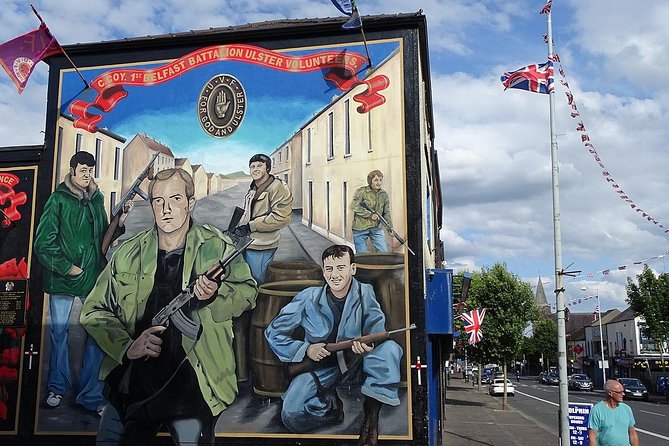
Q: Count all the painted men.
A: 5